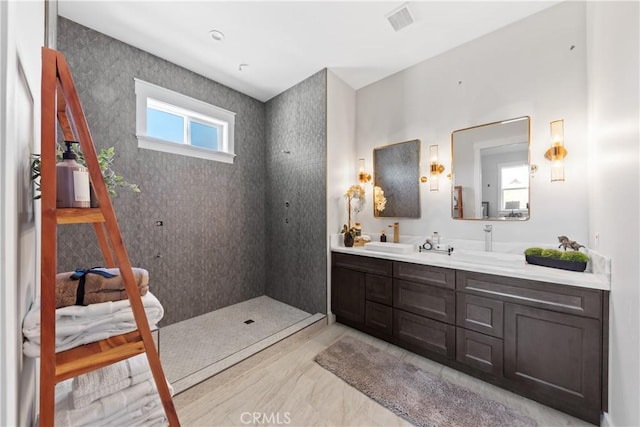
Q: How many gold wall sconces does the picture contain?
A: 3